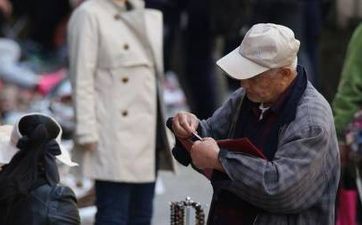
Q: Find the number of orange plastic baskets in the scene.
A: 0